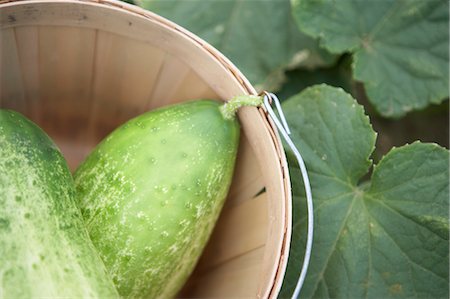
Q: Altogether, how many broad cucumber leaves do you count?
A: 3